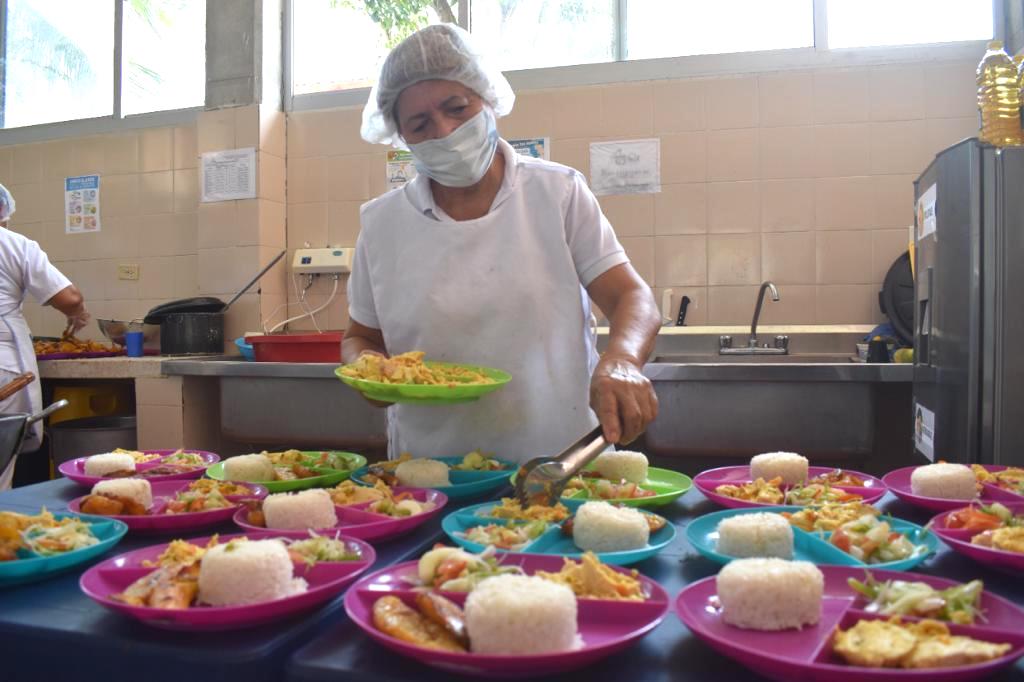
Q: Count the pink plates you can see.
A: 9